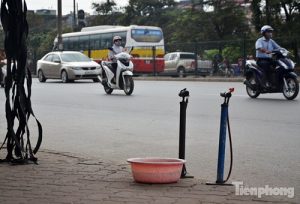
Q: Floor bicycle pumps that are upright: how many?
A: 2